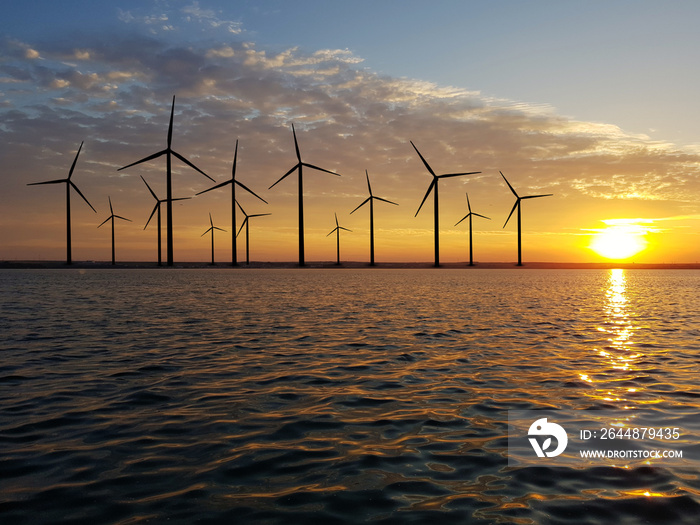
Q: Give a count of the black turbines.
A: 13